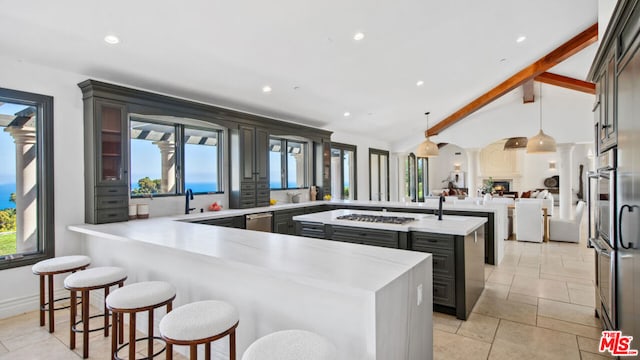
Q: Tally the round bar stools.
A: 5